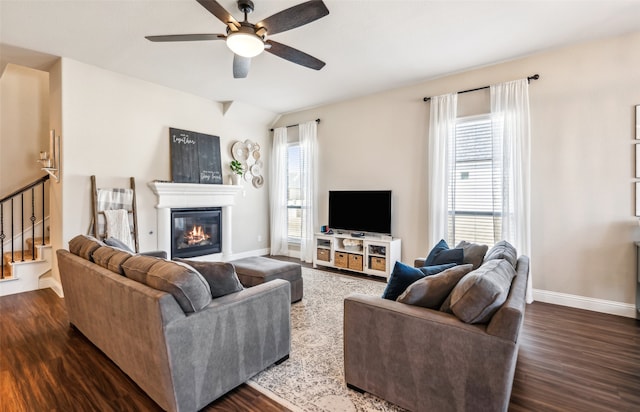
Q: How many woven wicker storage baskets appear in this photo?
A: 4